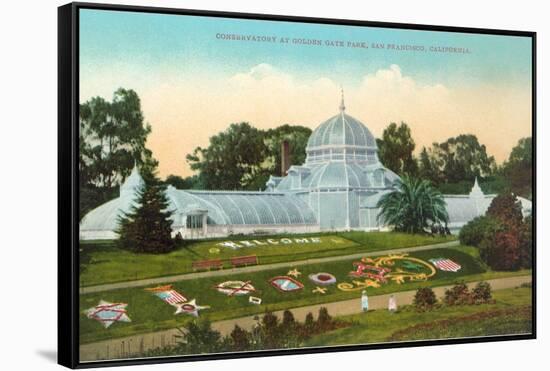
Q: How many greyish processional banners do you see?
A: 0